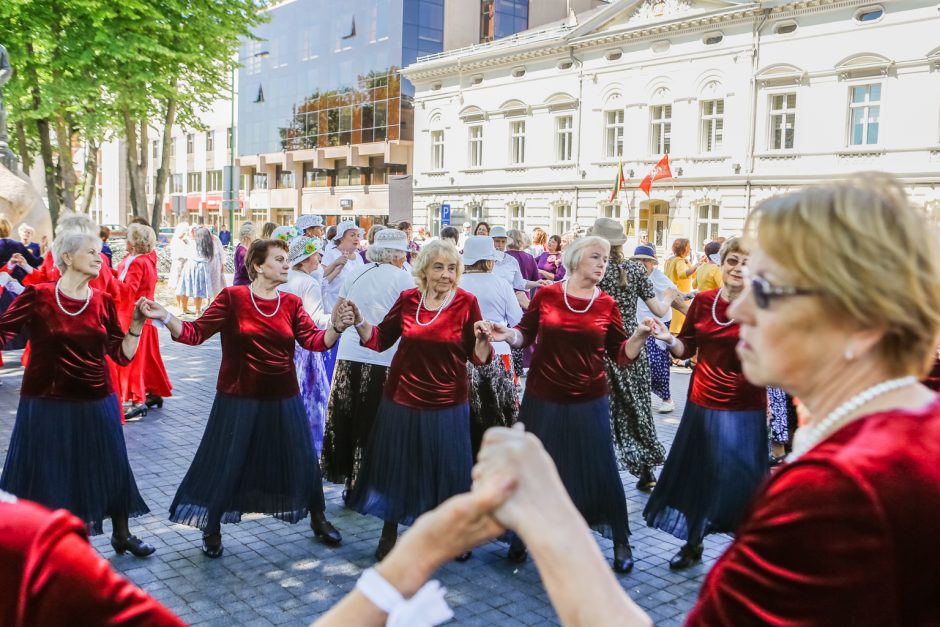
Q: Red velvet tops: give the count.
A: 7